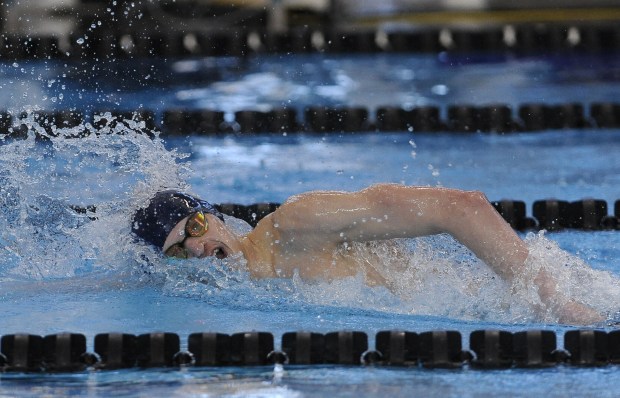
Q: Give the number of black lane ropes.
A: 4